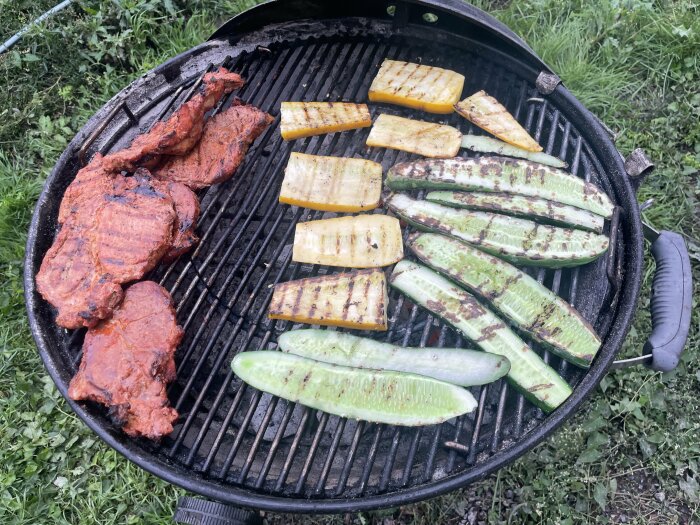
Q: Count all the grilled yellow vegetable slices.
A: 7